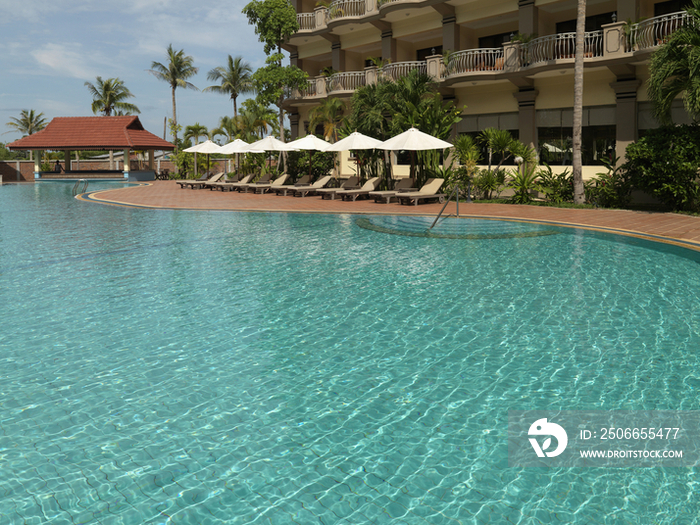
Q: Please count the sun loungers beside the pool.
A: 12